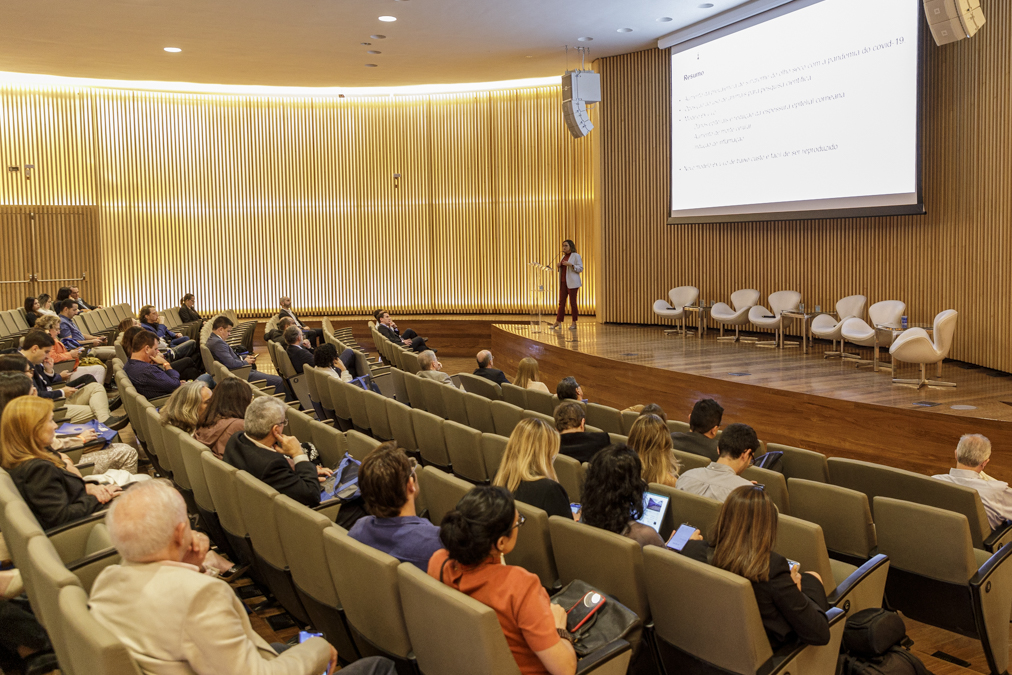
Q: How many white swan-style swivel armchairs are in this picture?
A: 6